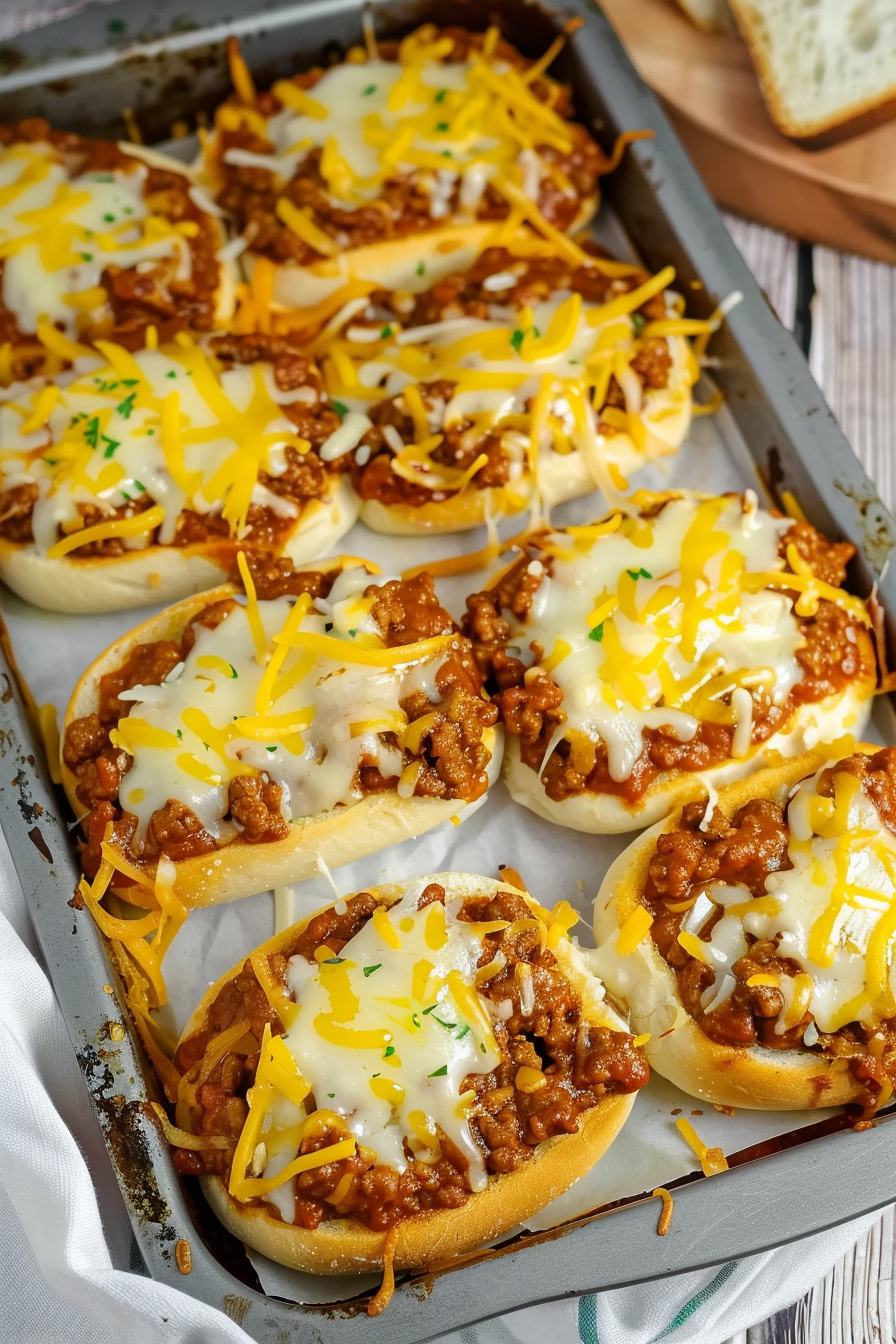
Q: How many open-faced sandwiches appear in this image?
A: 8